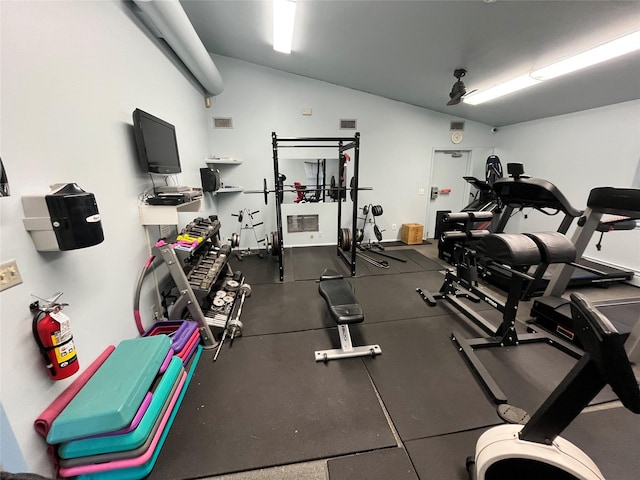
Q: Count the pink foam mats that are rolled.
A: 1